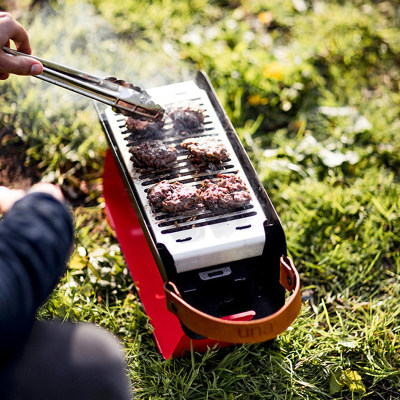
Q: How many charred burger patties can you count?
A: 6